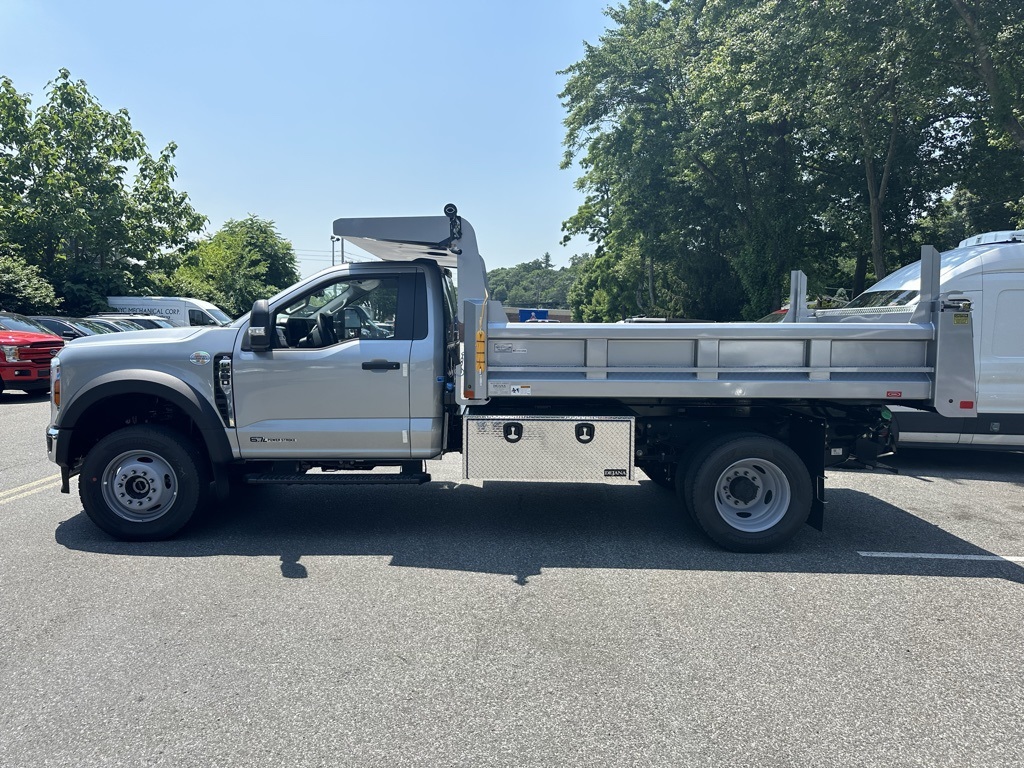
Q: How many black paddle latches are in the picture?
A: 2